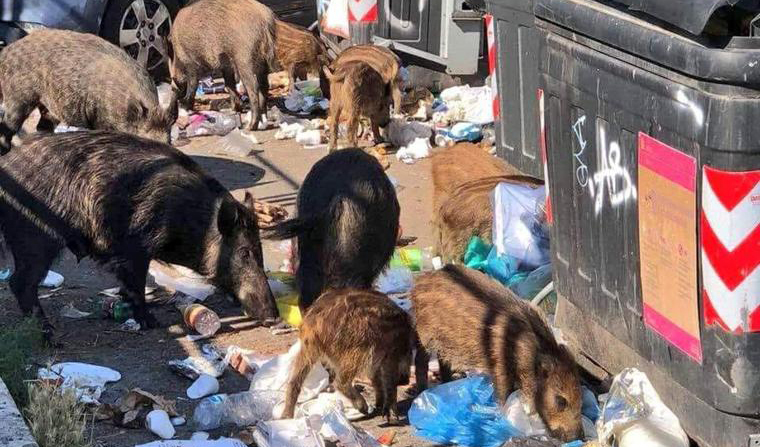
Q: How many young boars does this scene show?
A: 7